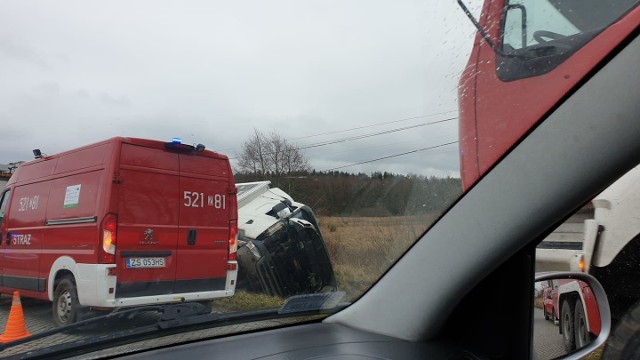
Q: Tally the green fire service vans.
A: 0